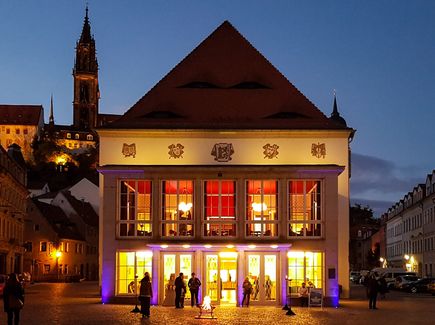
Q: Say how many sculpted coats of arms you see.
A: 5